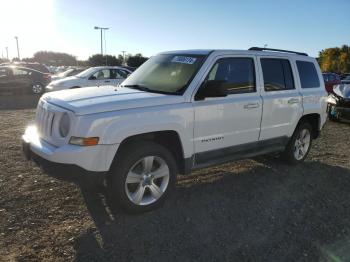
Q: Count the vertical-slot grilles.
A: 1